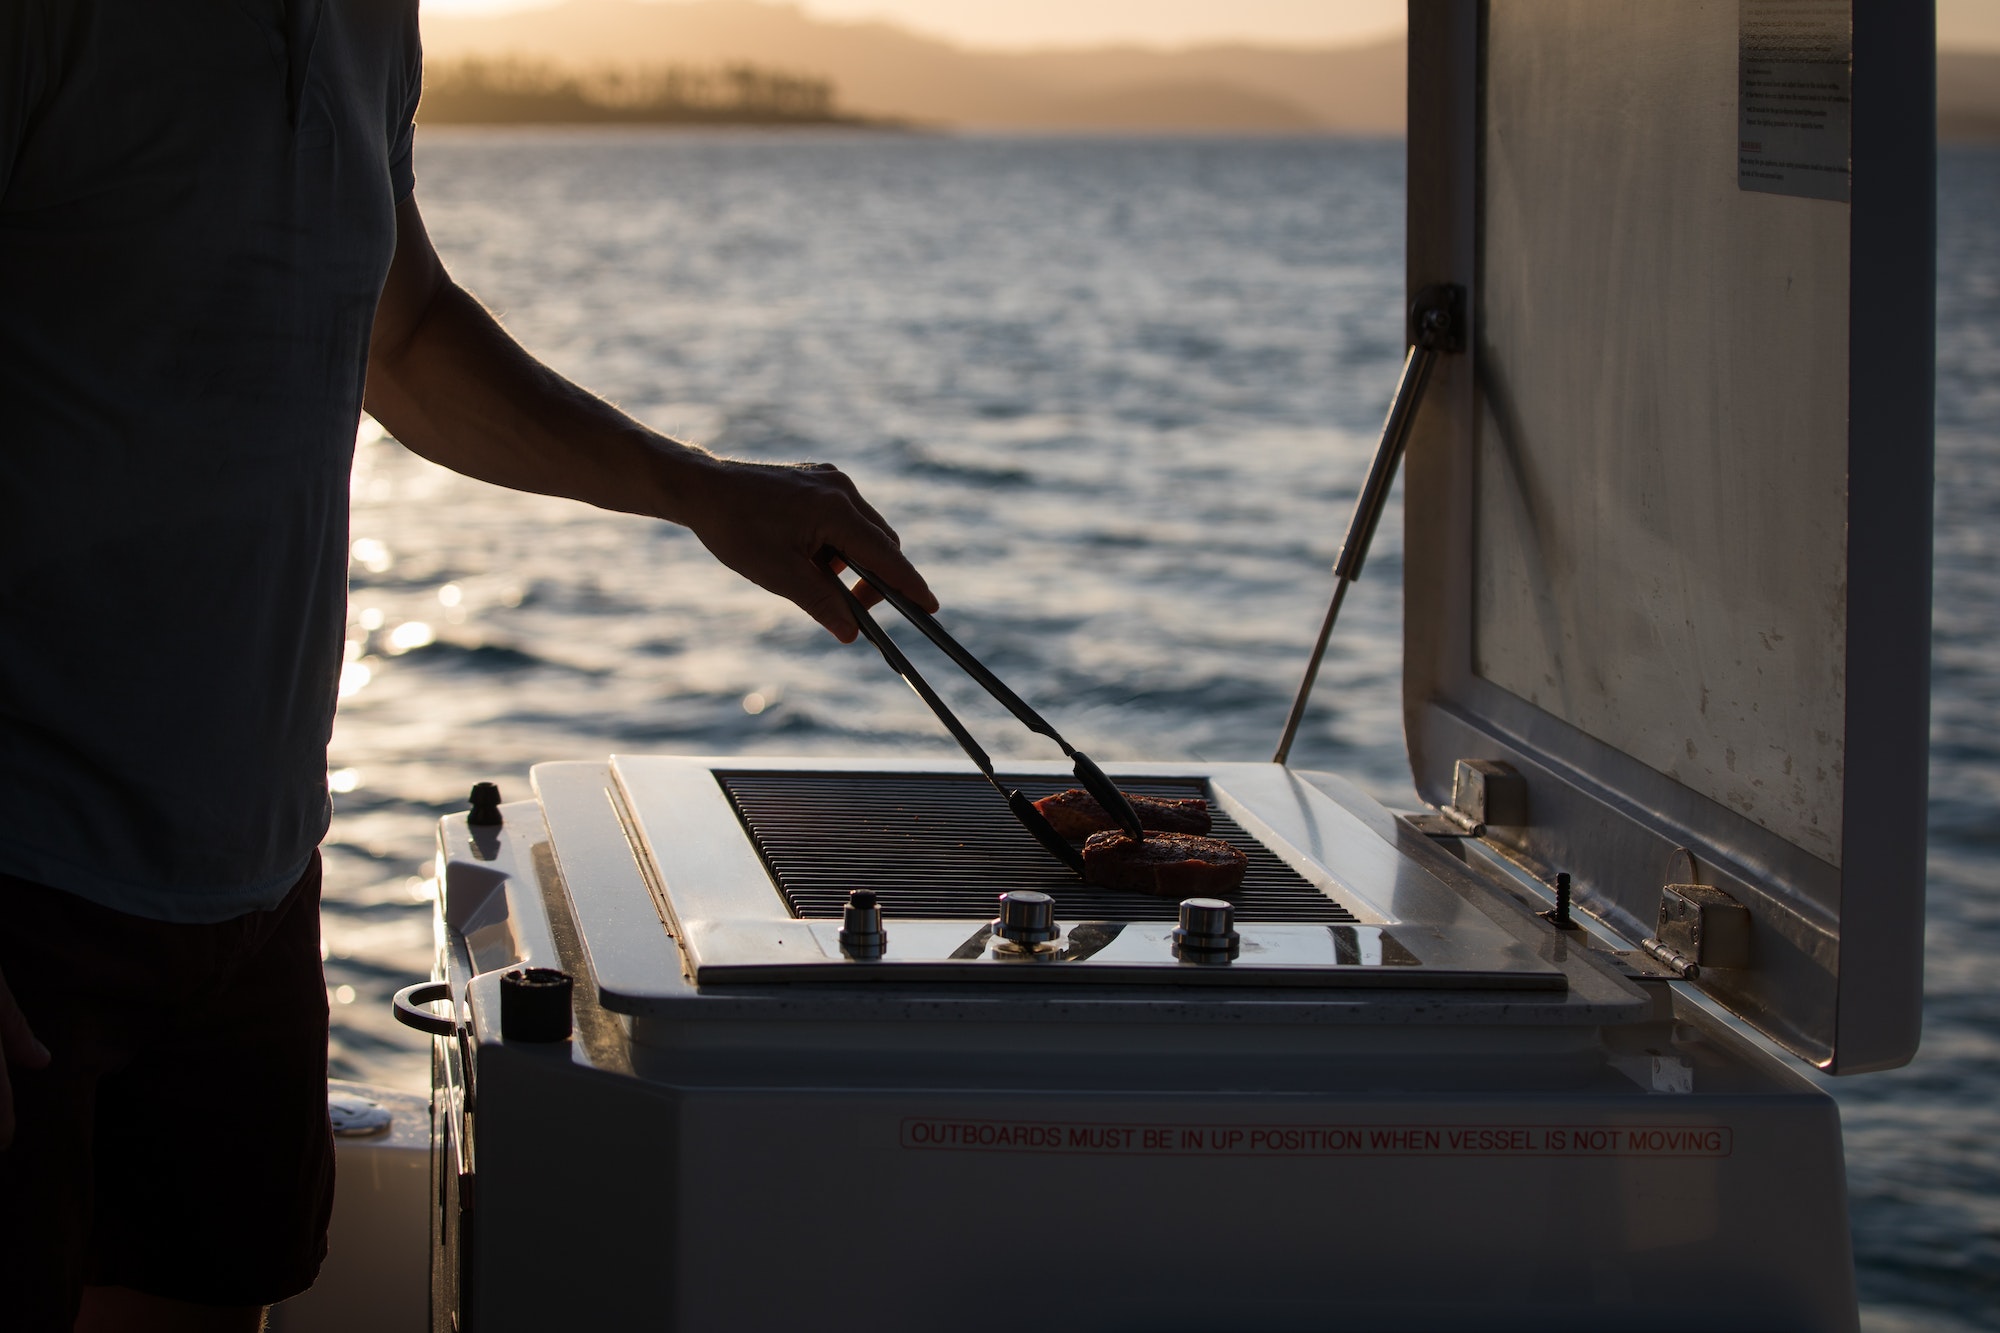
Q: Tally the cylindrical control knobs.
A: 3